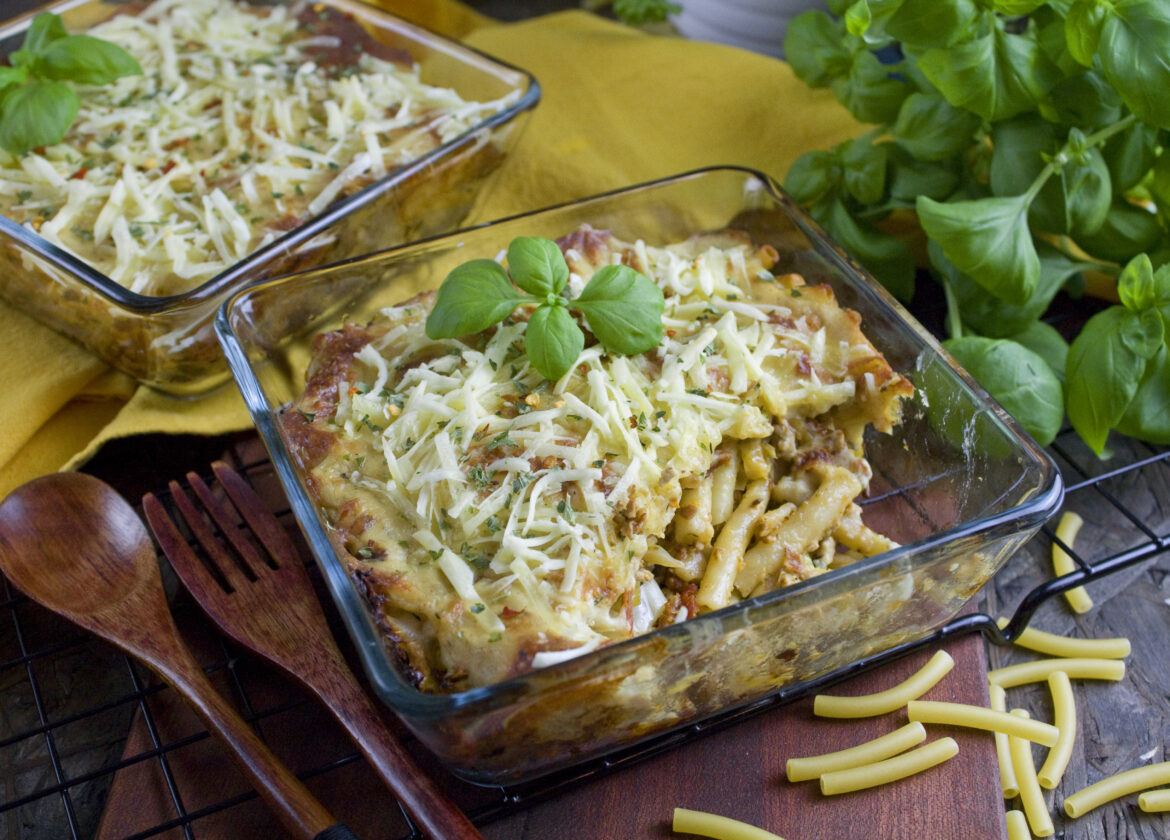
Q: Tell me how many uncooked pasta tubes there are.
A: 14